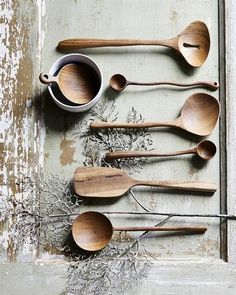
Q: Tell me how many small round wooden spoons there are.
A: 2